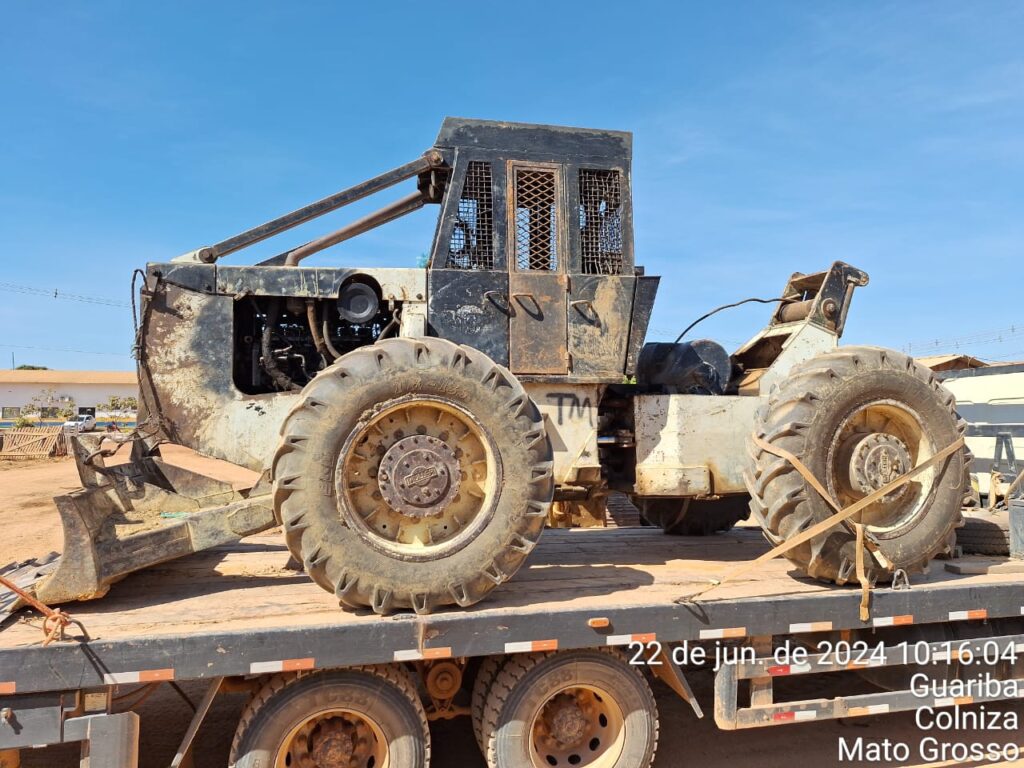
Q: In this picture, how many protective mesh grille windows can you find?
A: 3